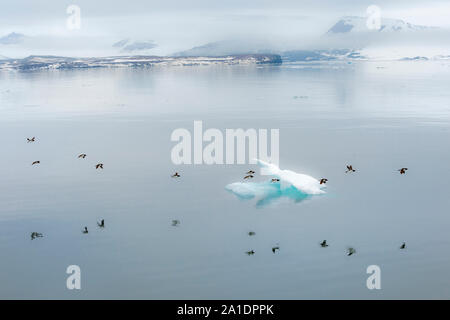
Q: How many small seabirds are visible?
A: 11